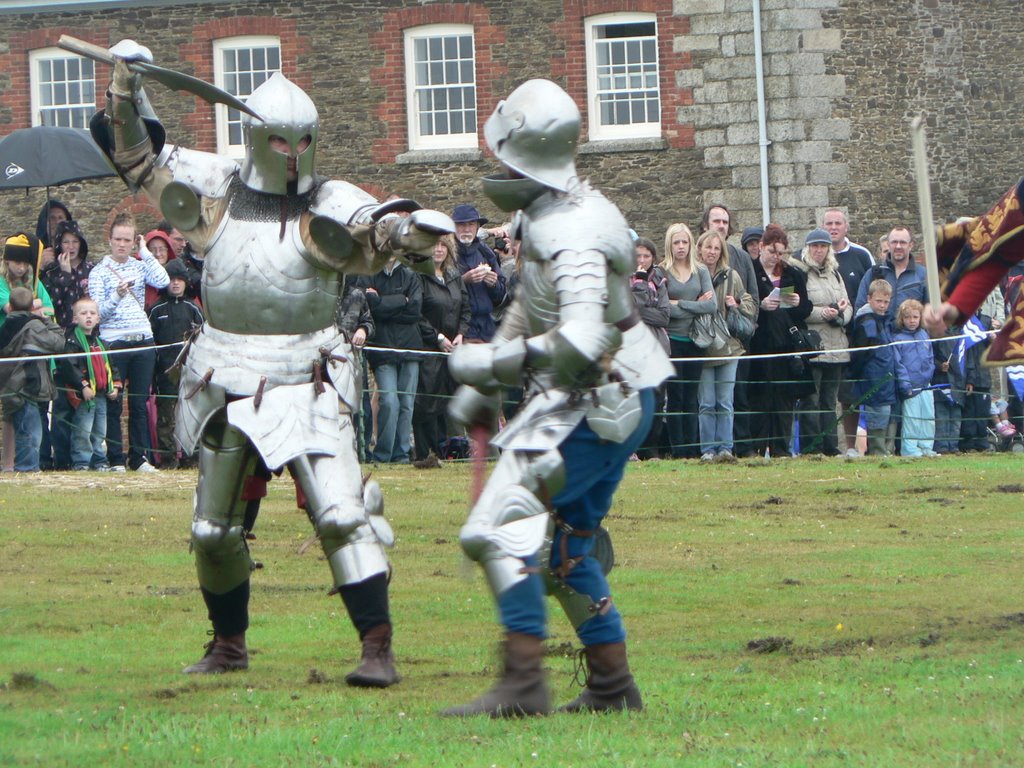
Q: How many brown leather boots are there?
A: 4